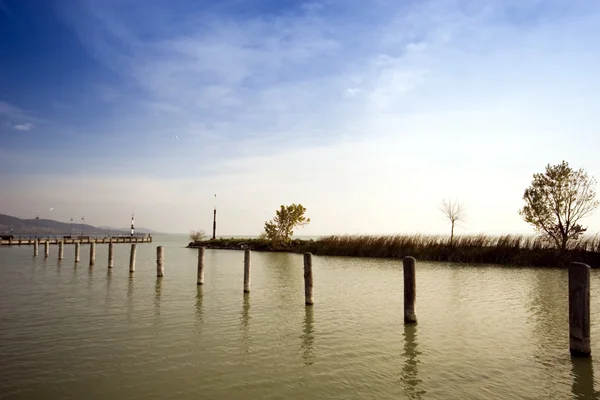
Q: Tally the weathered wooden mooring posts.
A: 13